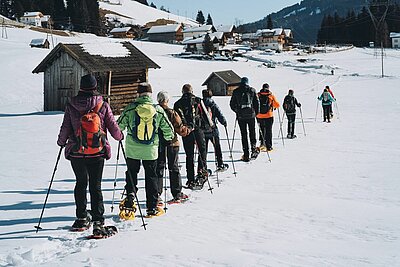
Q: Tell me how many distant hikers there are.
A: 2